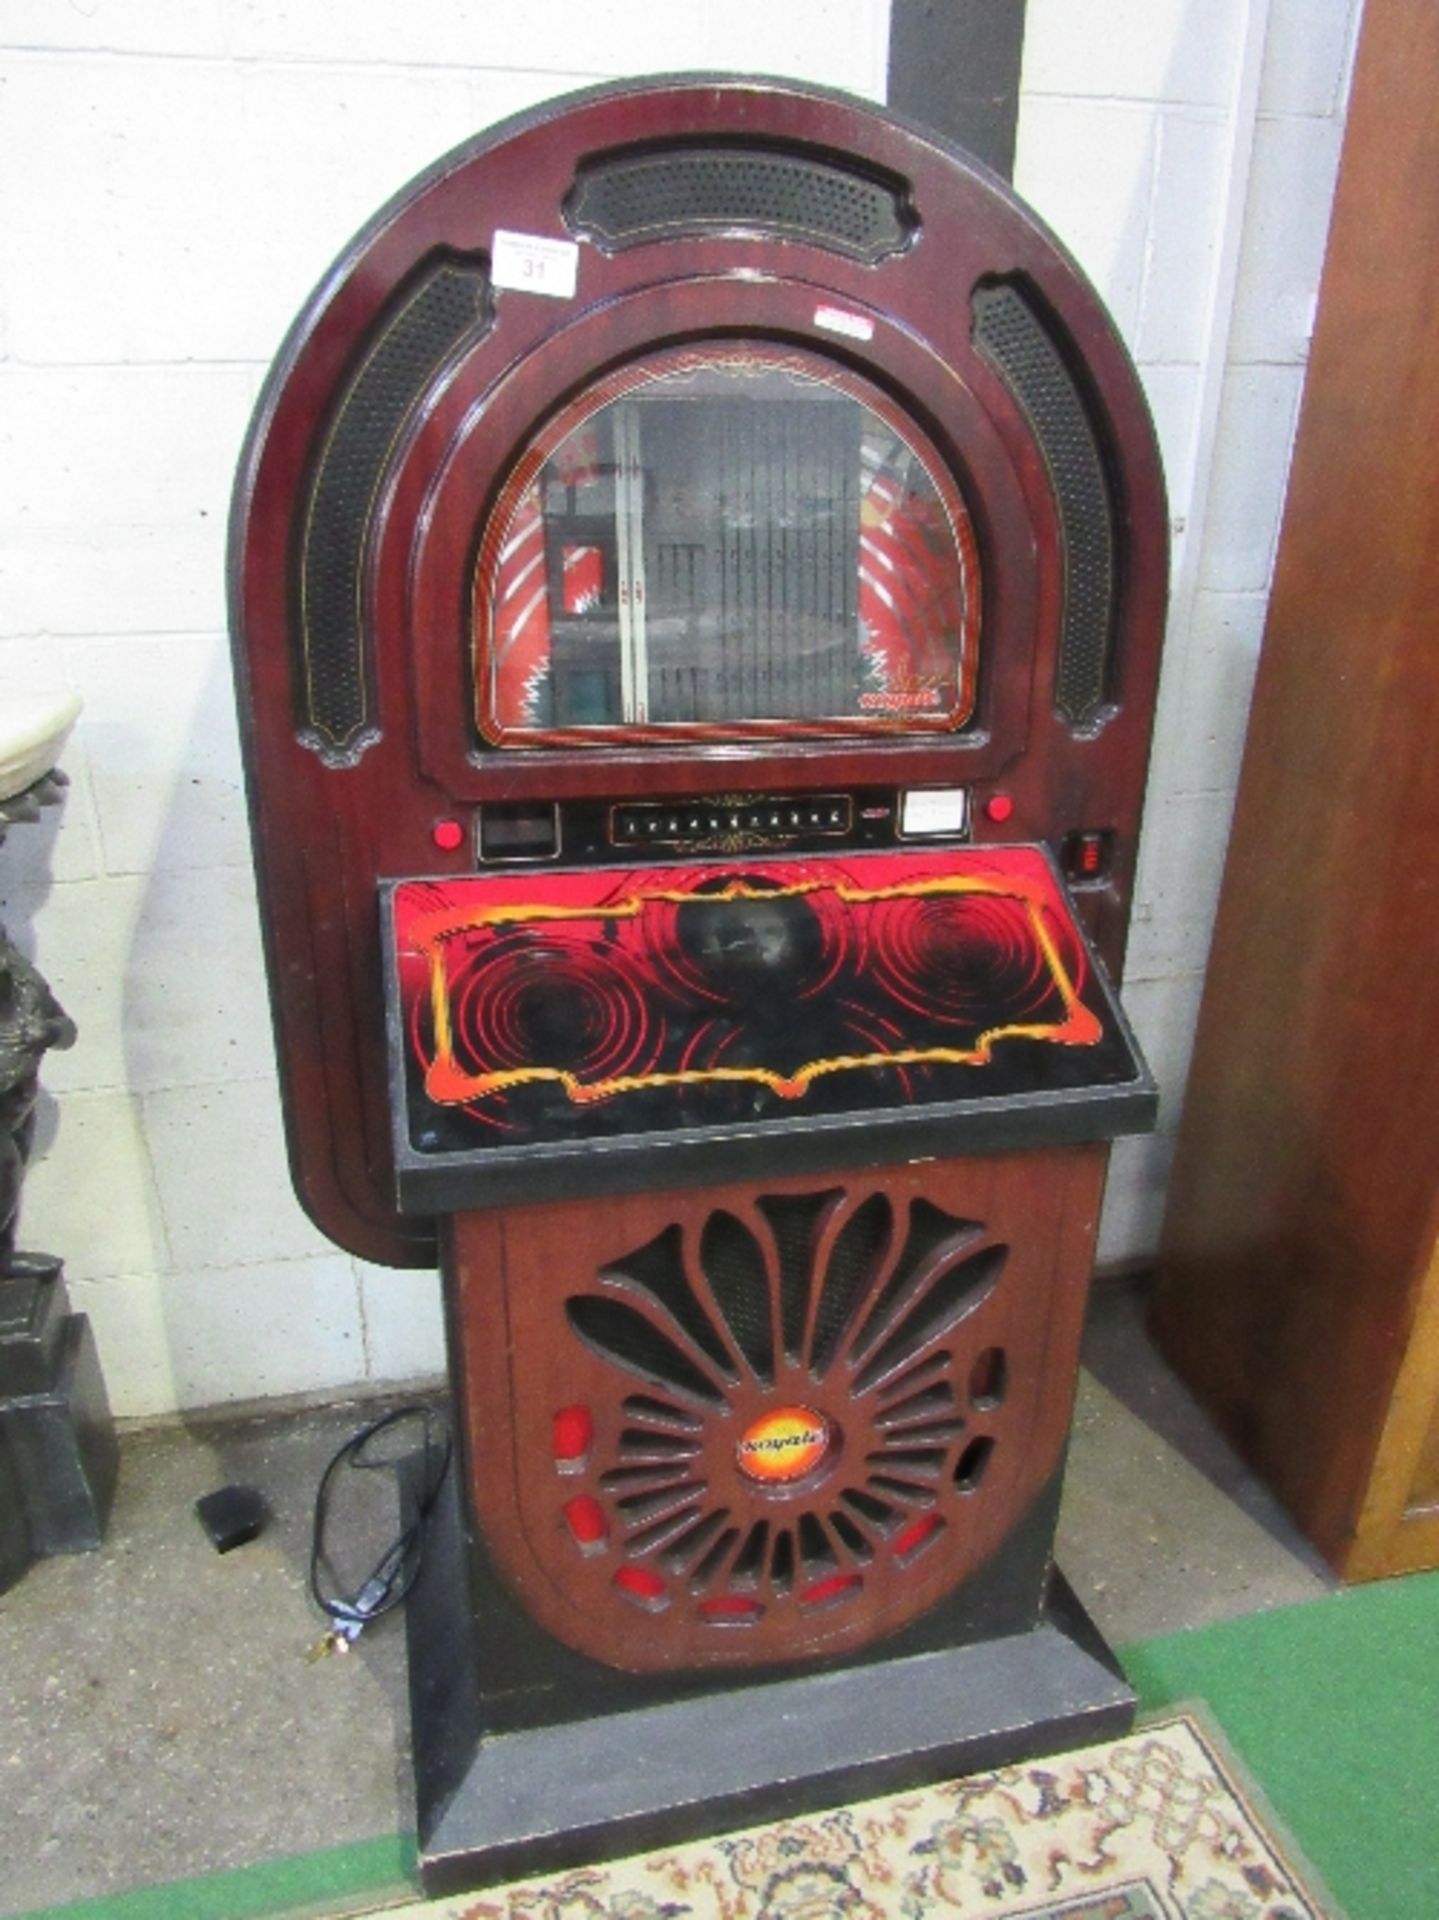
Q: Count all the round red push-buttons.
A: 2